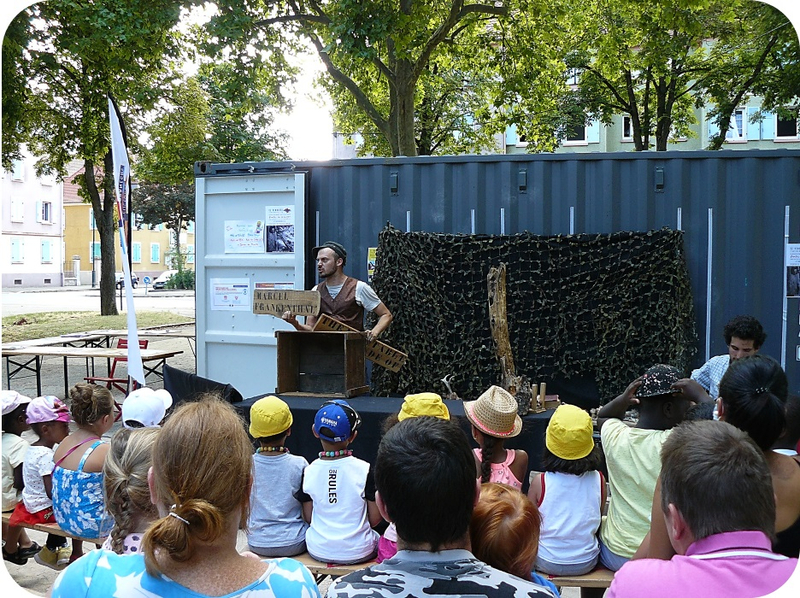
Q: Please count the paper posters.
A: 6